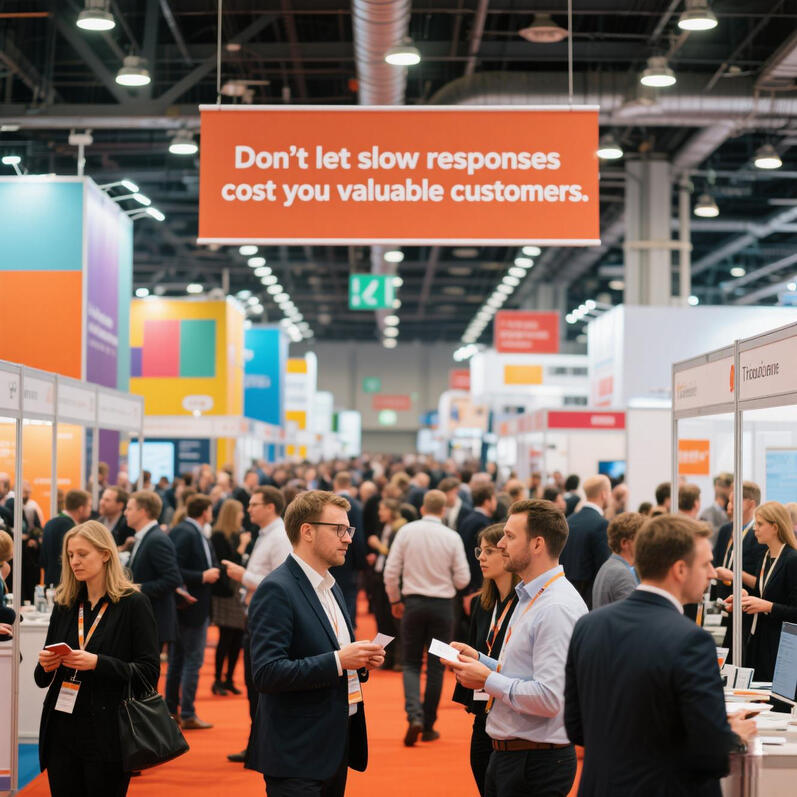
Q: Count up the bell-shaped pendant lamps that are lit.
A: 9